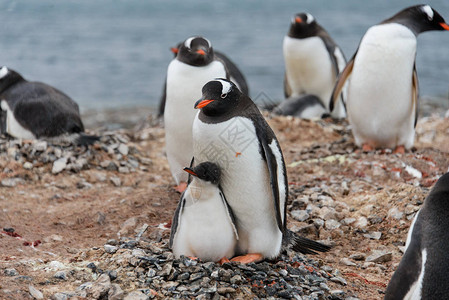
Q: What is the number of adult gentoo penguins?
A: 7